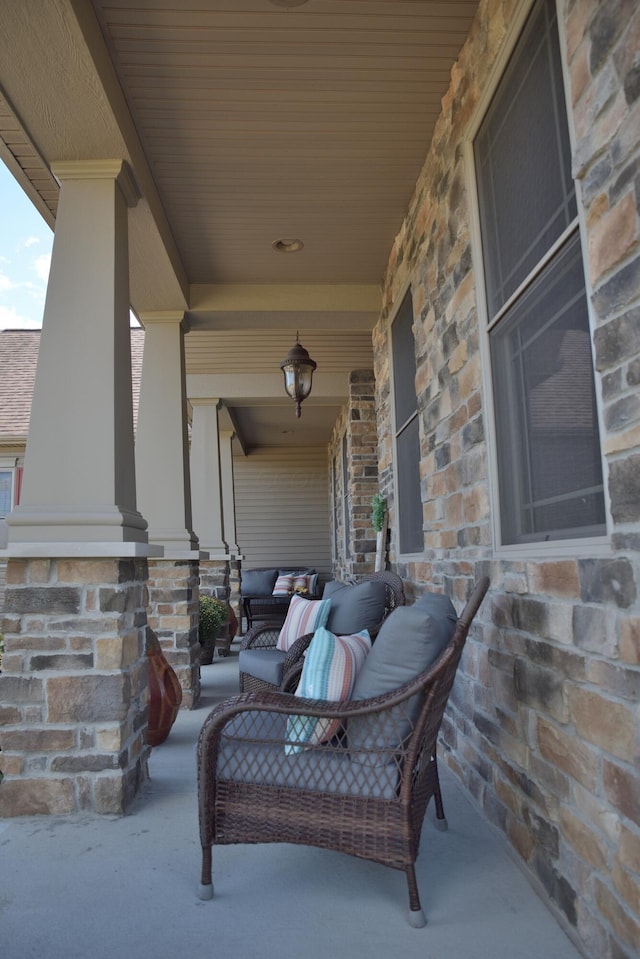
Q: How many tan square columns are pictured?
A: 4